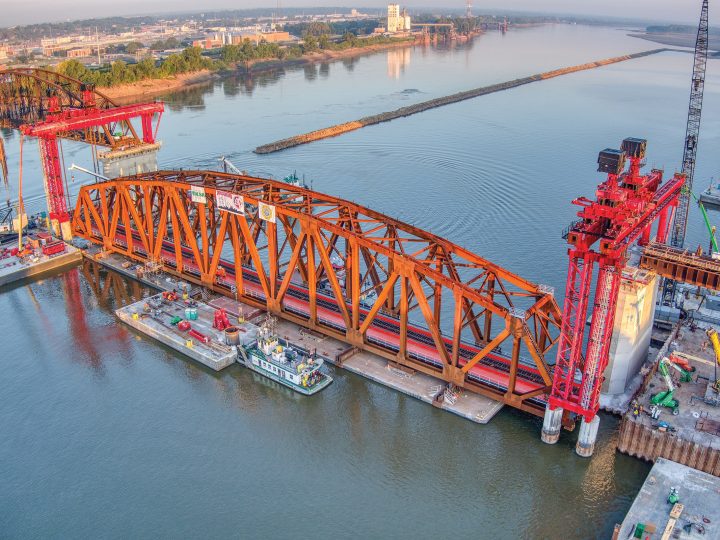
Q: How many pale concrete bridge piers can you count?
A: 2